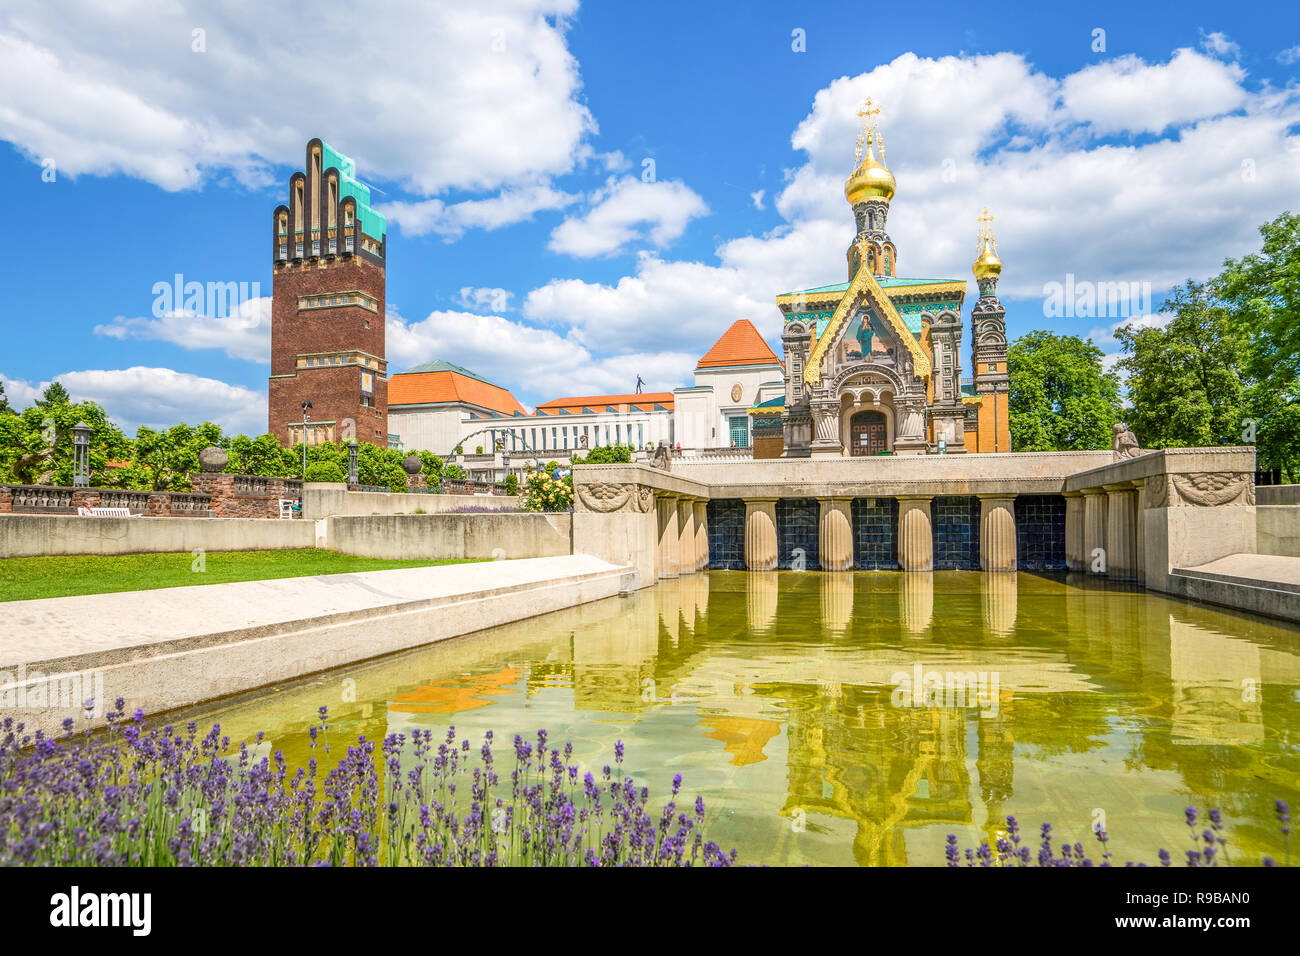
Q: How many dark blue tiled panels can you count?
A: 5